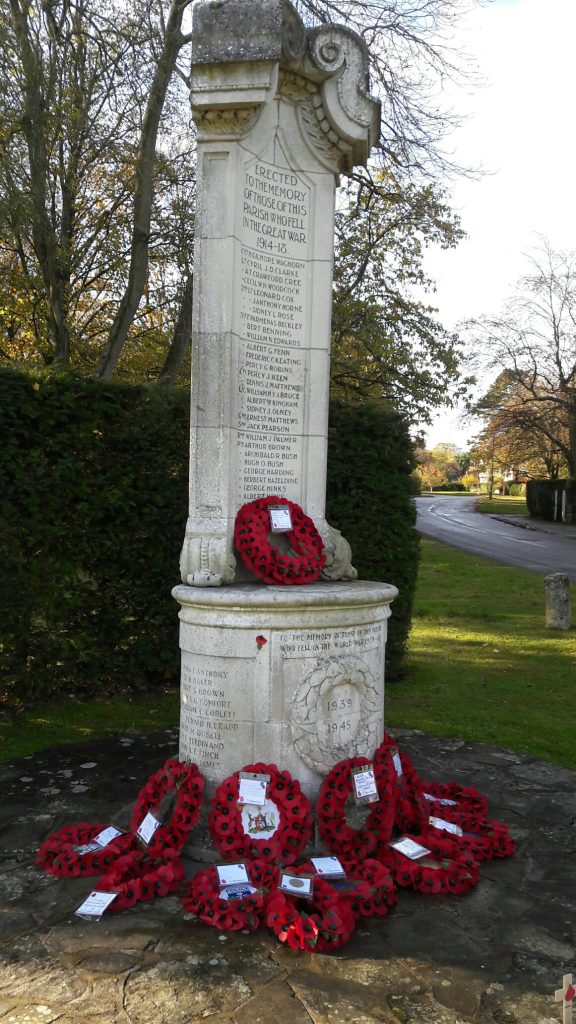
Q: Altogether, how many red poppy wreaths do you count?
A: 13